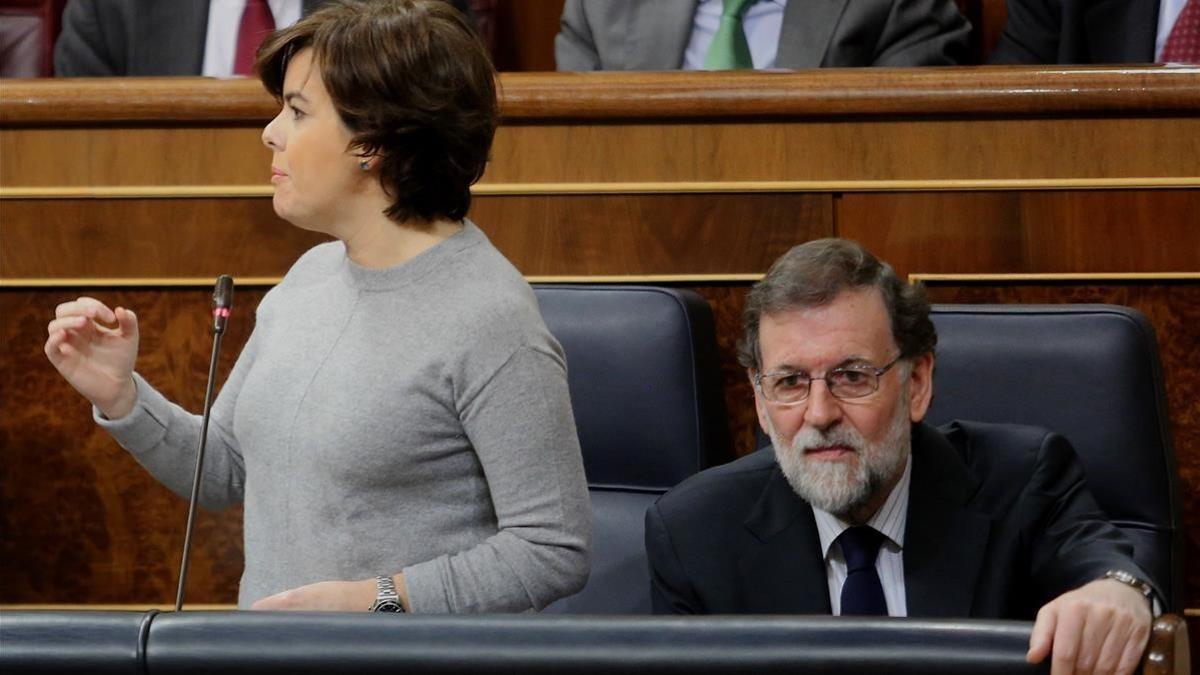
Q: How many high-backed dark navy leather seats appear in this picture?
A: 2